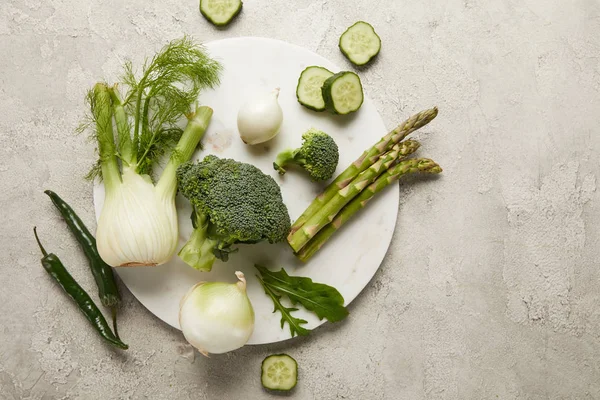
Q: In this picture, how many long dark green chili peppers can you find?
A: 2